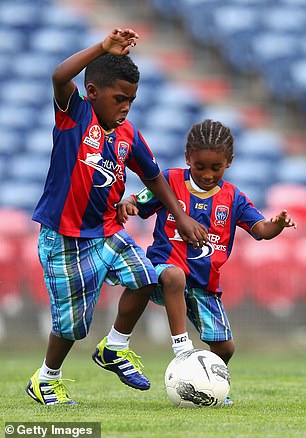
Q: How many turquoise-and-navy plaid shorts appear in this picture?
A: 2